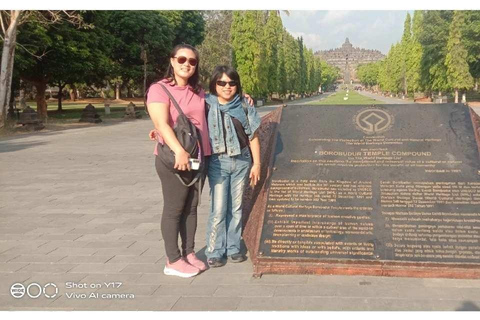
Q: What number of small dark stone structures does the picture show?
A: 3